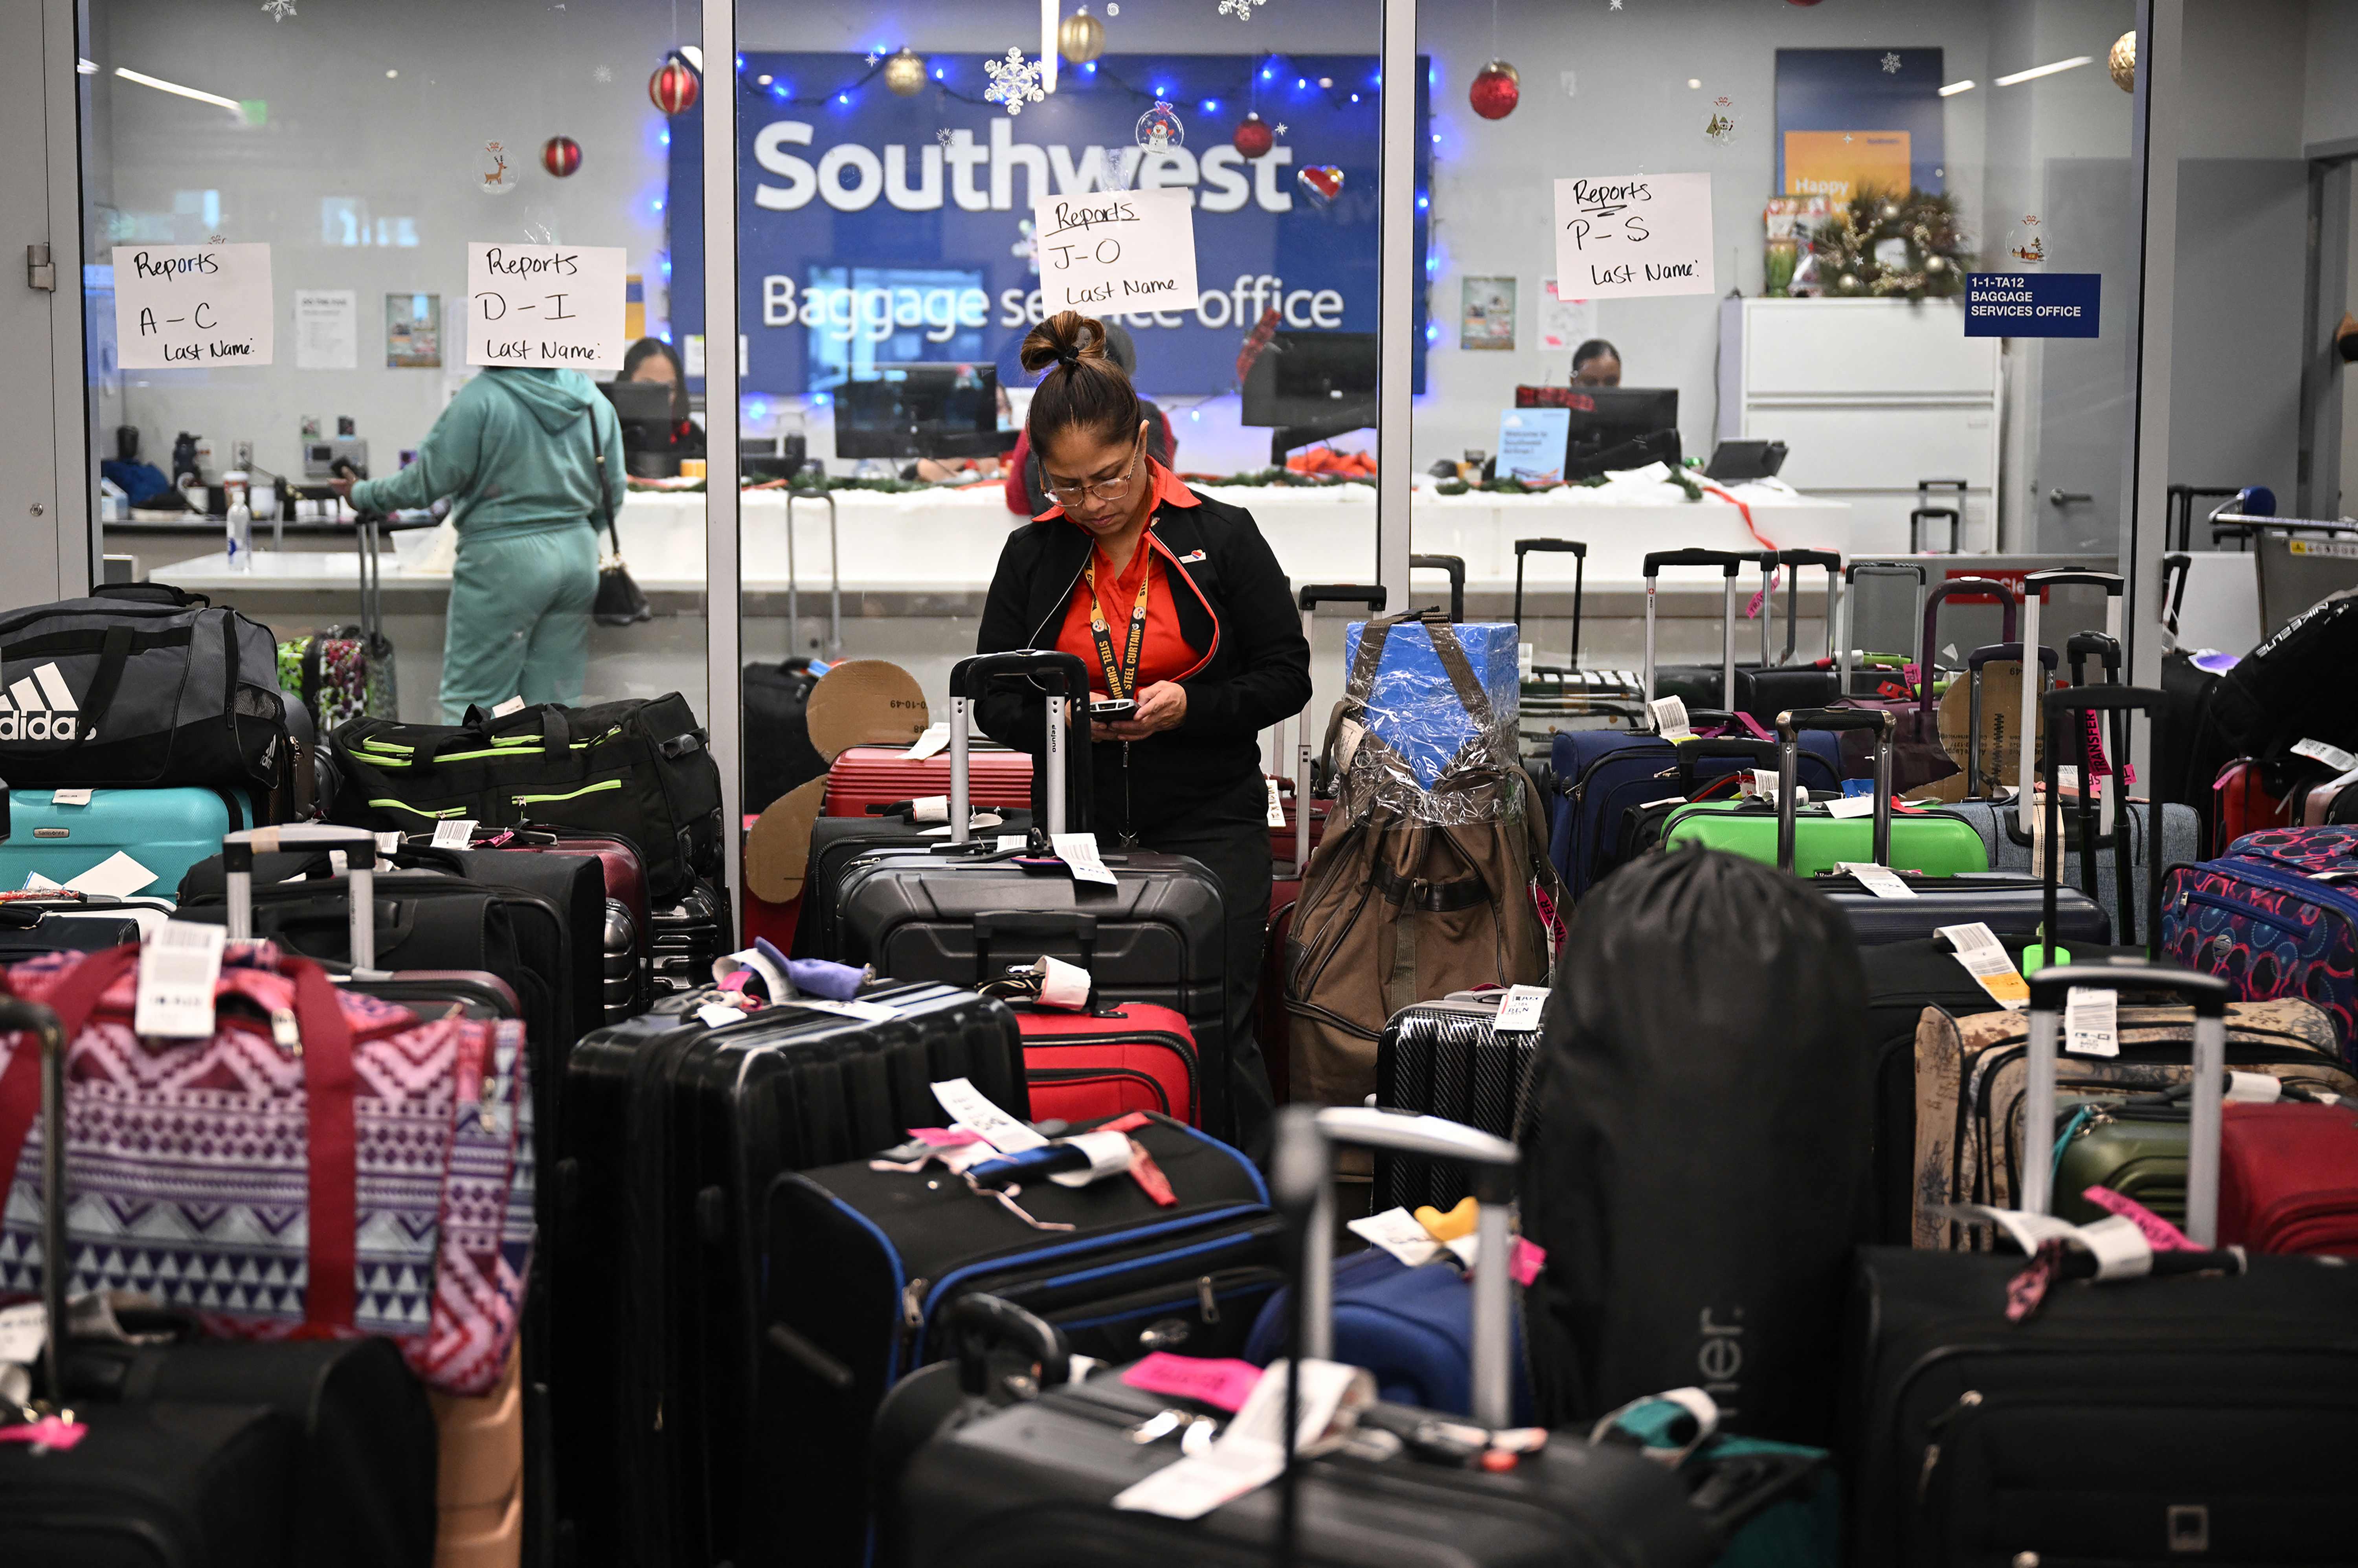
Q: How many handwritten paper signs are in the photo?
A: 4